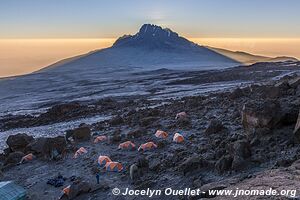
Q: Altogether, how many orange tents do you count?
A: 11